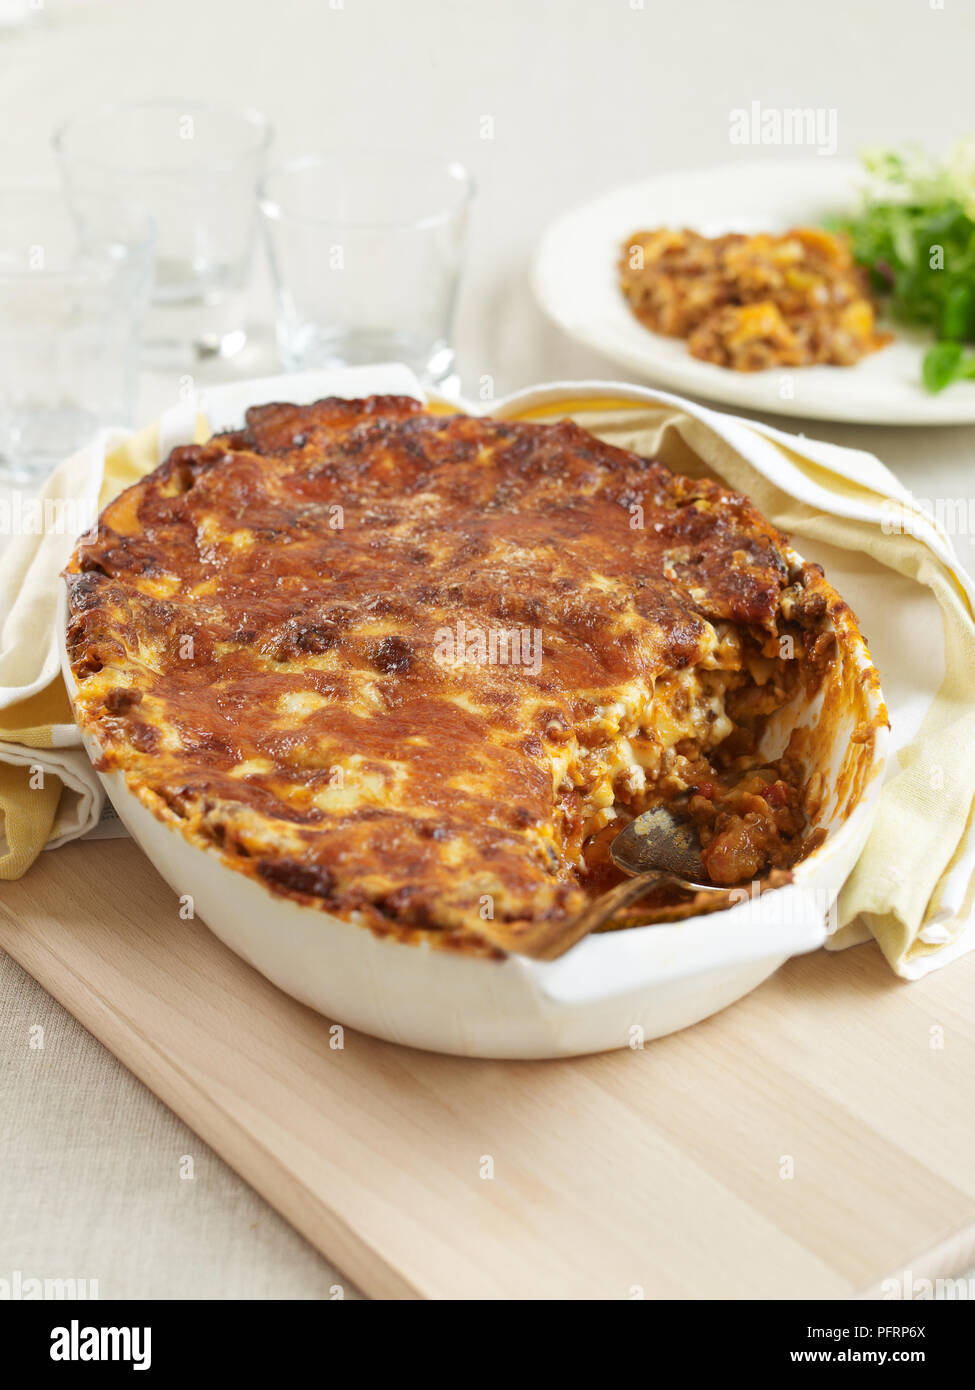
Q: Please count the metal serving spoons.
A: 1